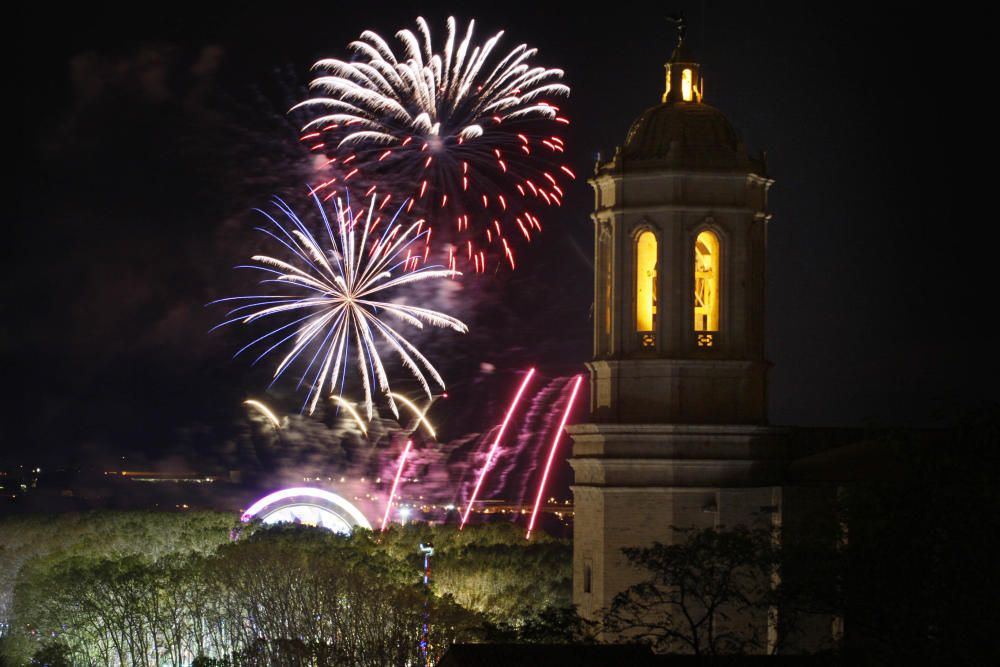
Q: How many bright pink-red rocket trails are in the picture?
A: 3